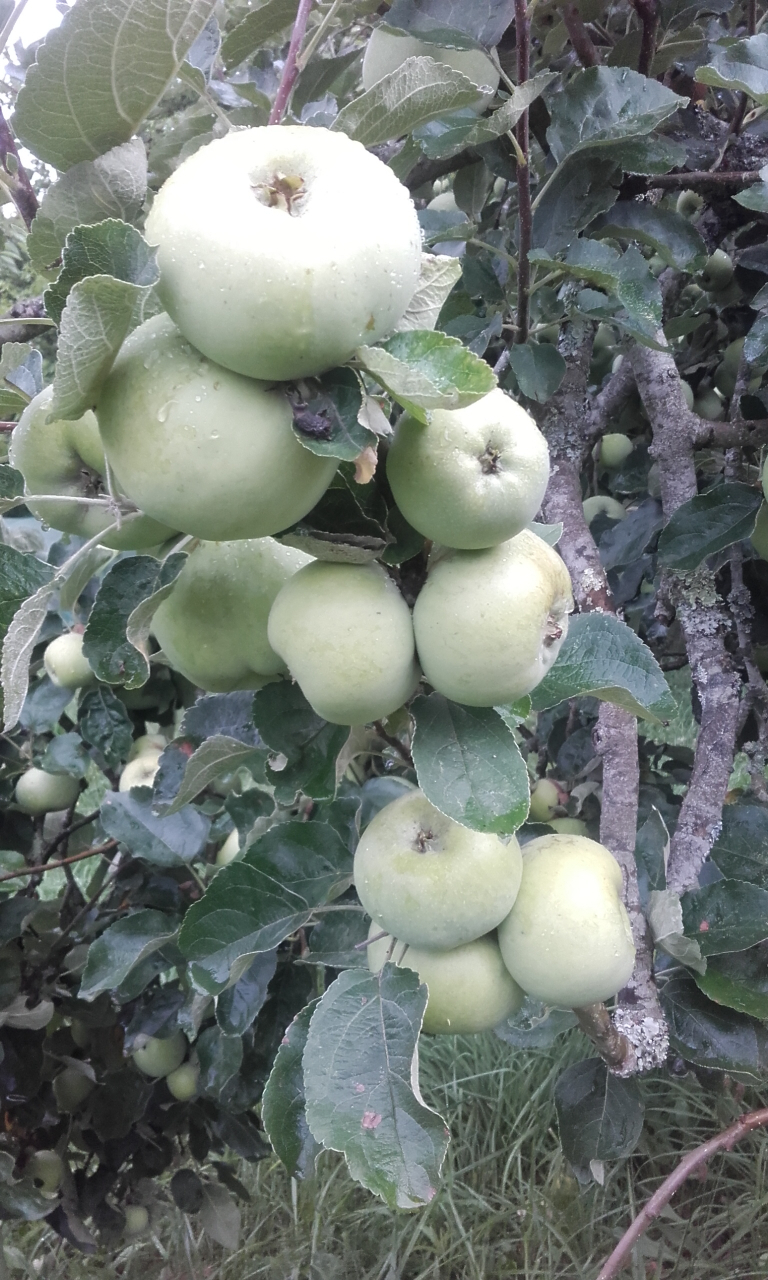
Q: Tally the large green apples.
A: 10